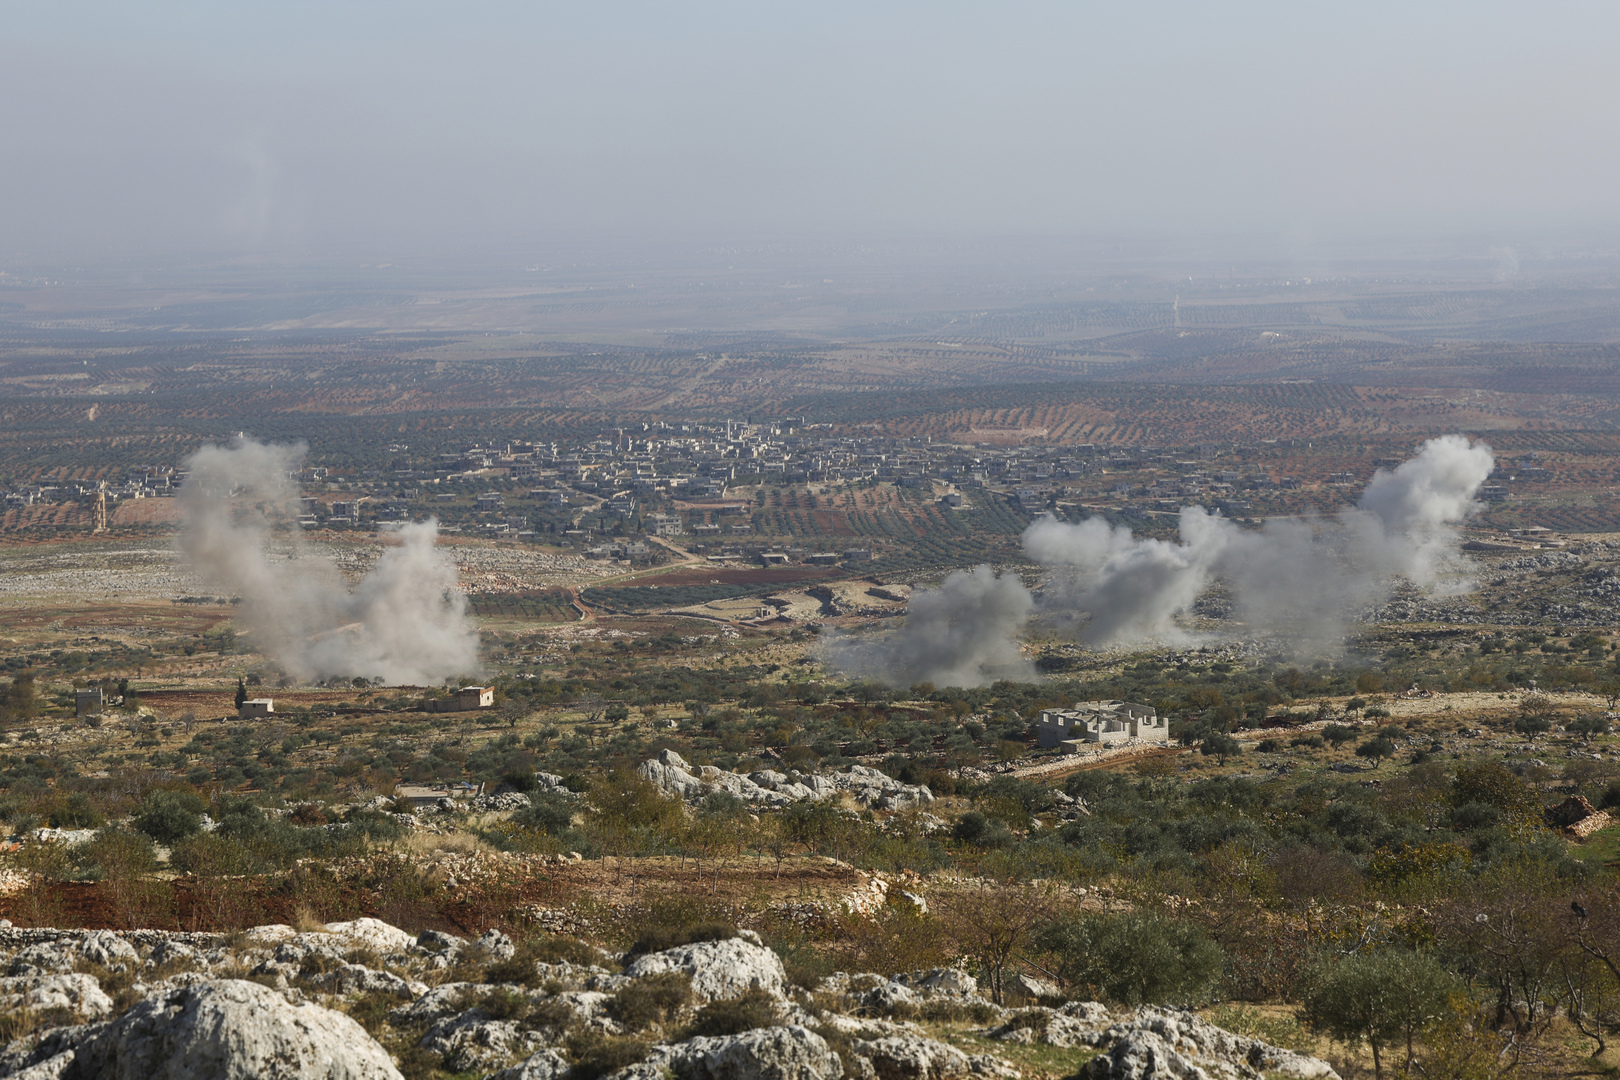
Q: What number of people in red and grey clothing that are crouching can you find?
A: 0